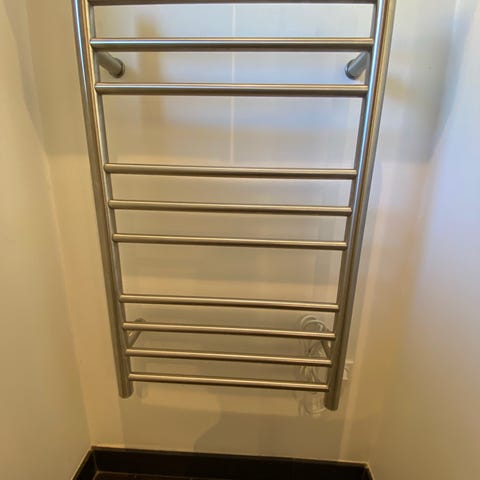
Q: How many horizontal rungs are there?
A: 10